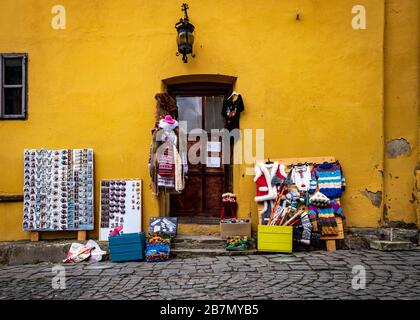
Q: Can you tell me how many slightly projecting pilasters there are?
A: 1